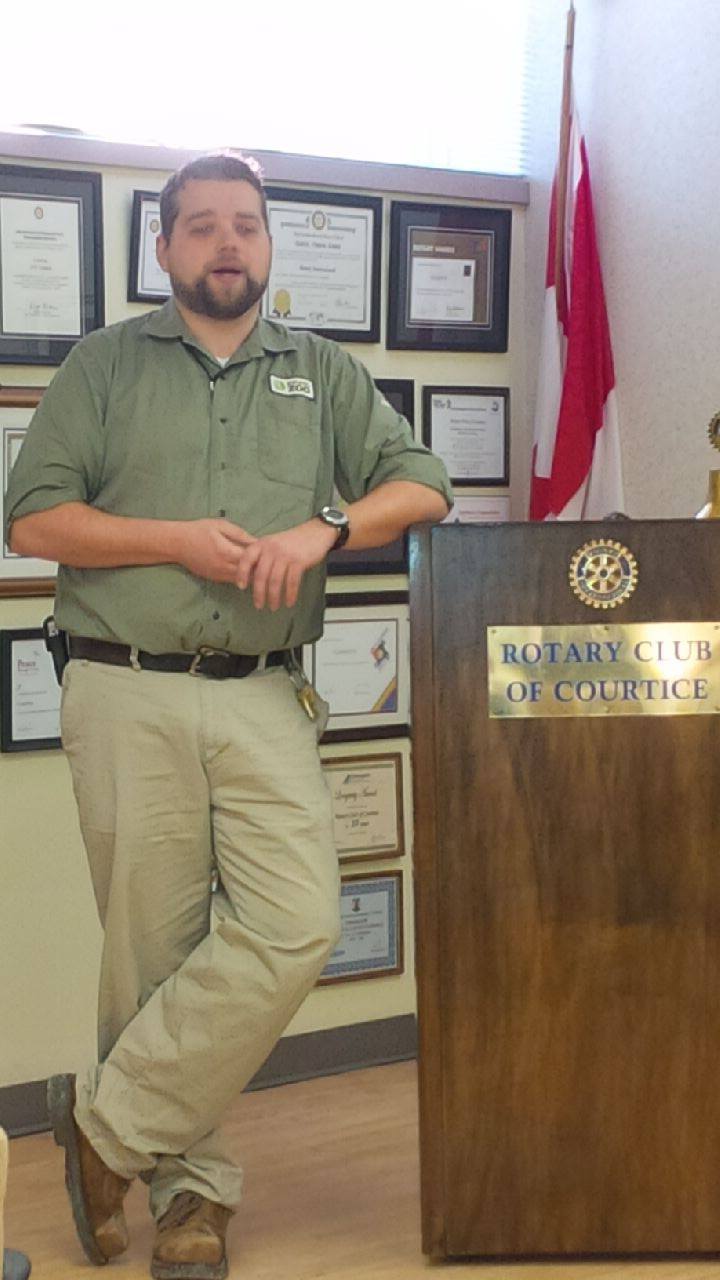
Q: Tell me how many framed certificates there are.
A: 12